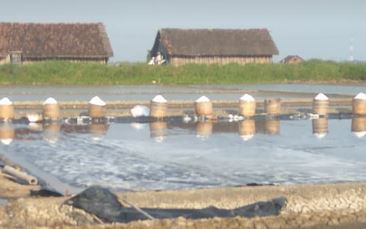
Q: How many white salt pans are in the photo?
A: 8